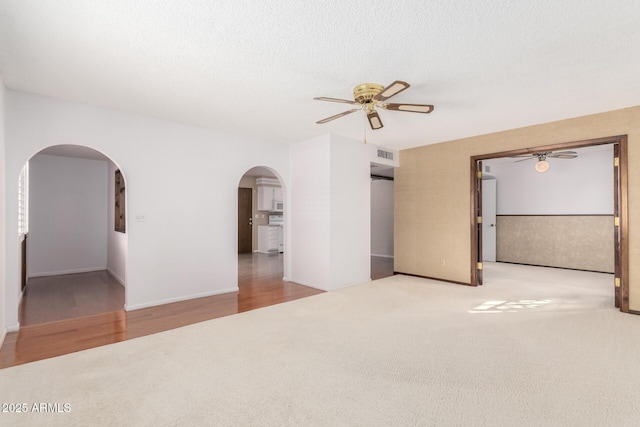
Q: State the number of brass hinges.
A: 6